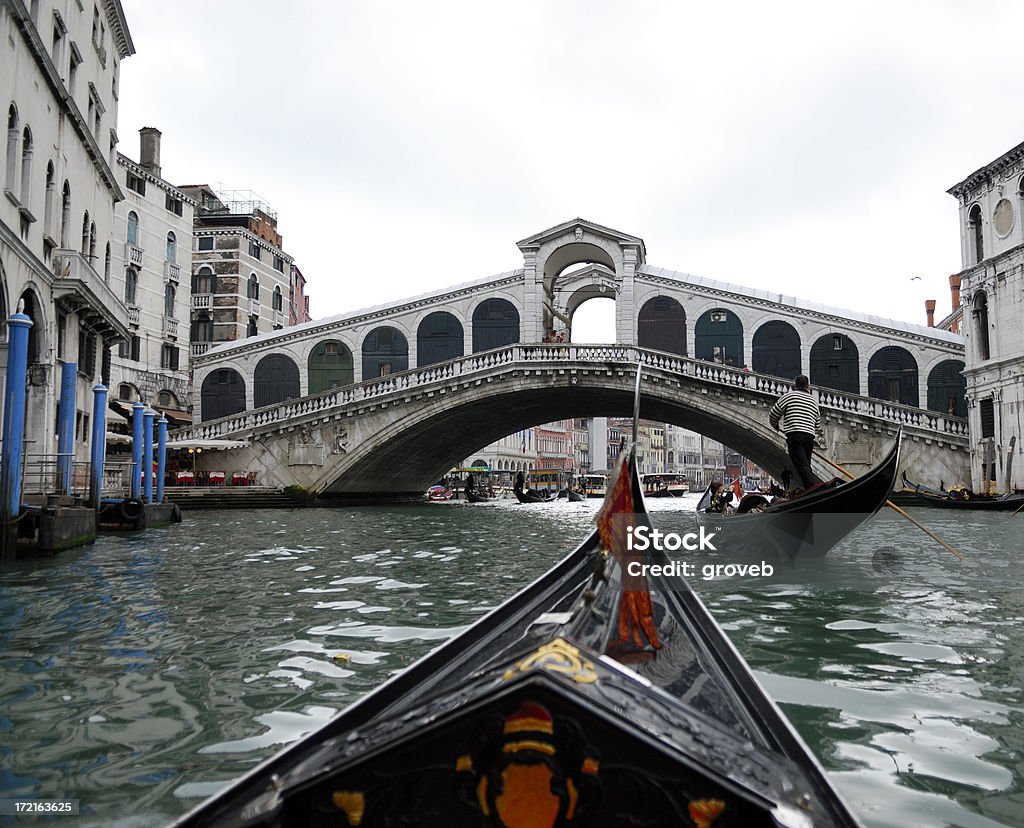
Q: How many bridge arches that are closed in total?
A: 12